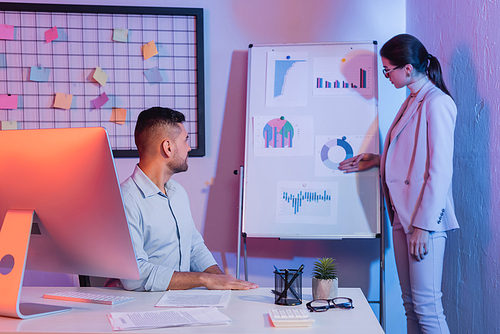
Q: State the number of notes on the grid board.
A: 12